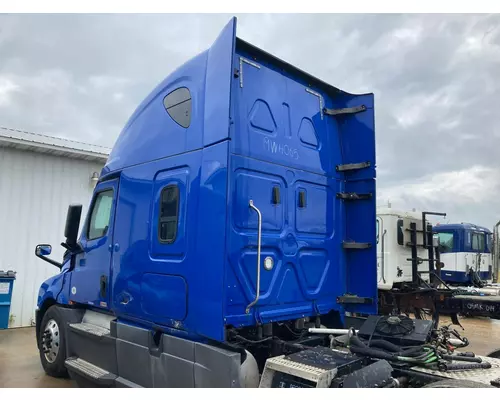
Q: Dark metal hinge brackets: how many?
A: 5